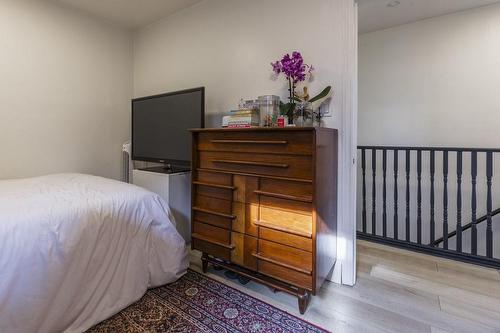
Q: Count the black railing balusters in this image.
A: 11